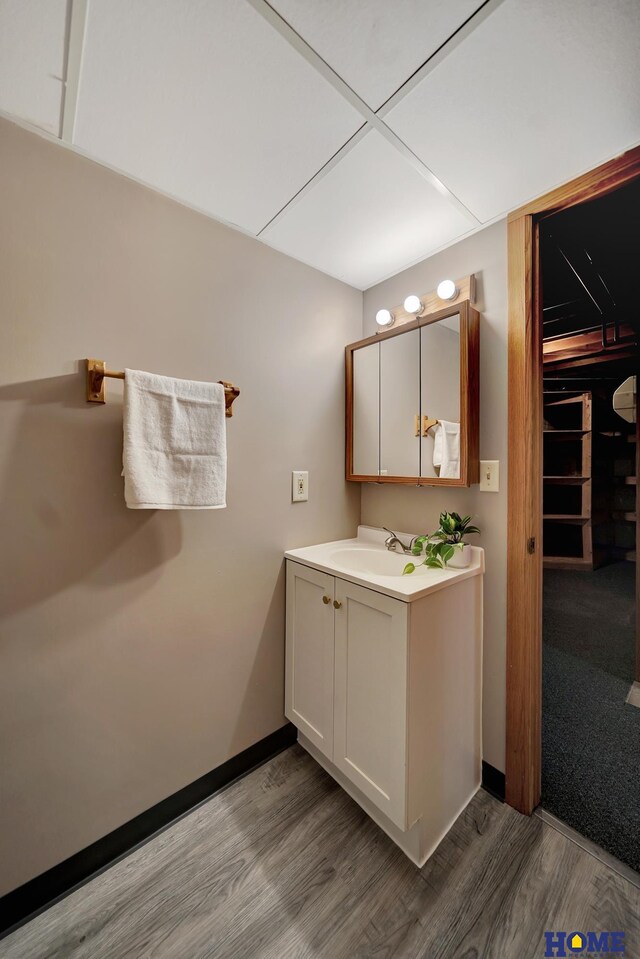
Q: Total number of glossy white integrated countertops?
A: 1